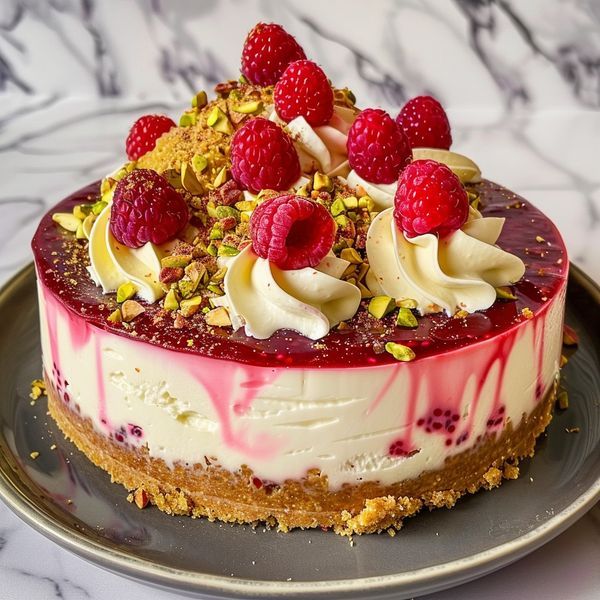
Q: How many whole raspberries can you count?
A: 9